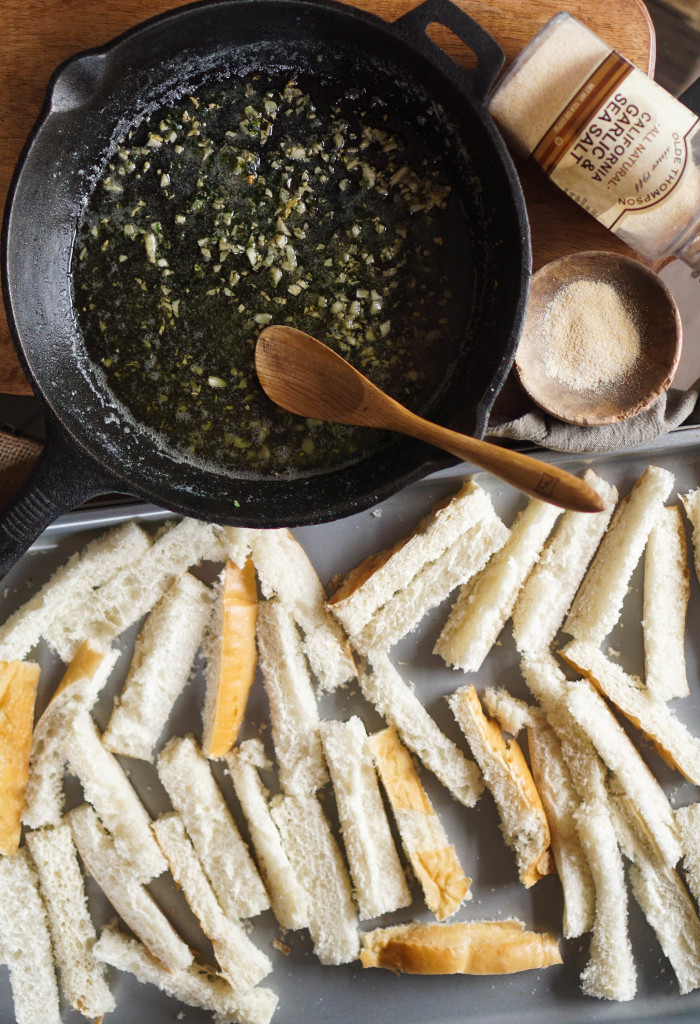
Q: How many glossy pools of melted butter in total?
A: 1